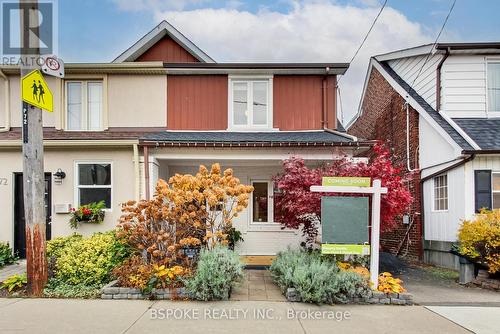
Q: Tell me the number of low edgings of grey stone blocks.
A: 2